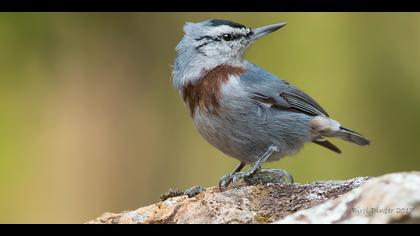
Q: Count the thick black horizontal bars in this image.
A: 2